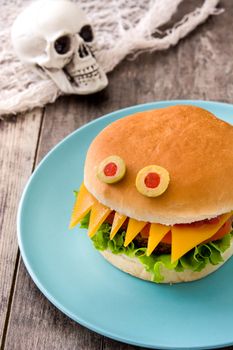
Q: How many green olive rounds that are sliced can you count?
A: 2